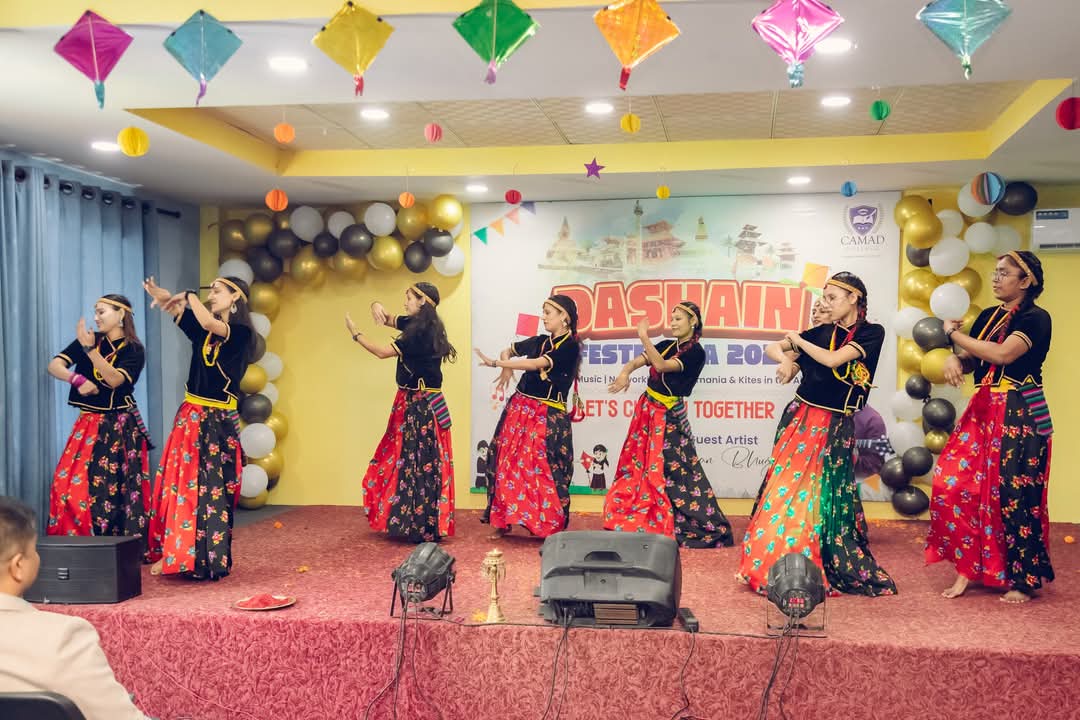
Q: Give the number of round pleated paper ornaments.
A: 12